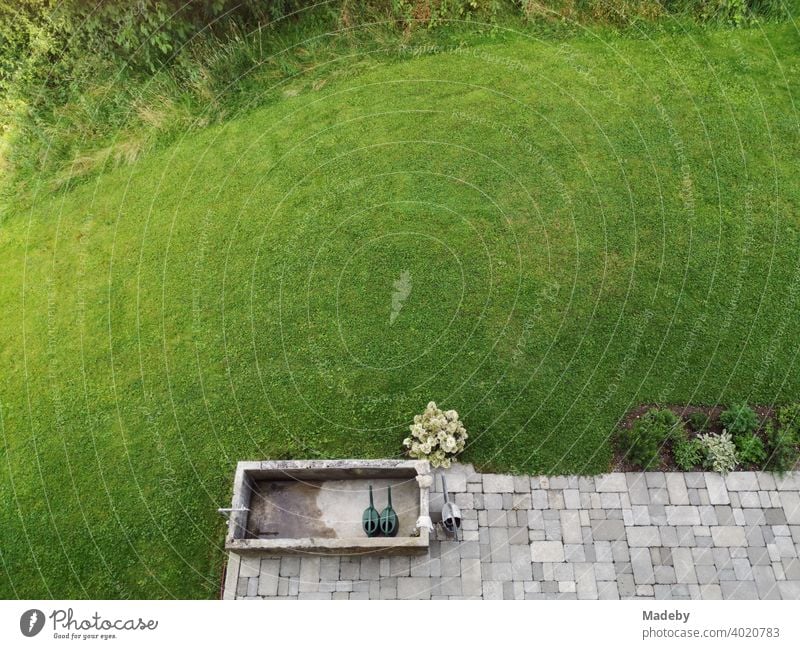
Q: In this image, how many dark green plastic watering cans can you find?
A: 2